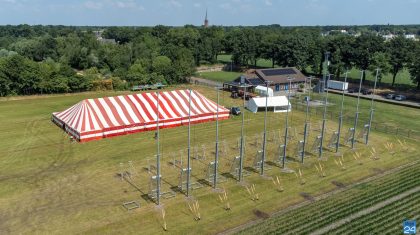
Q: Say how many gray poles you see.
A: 11